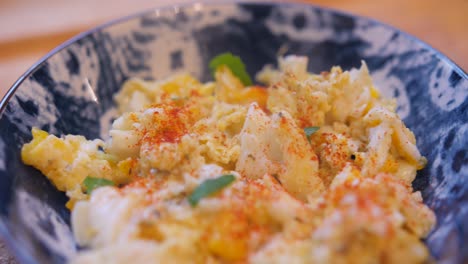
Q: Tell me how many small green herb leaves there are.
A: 4